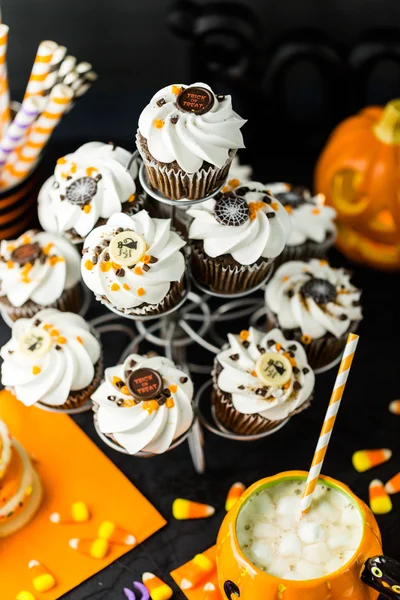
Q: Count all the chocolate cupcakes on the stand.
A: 11